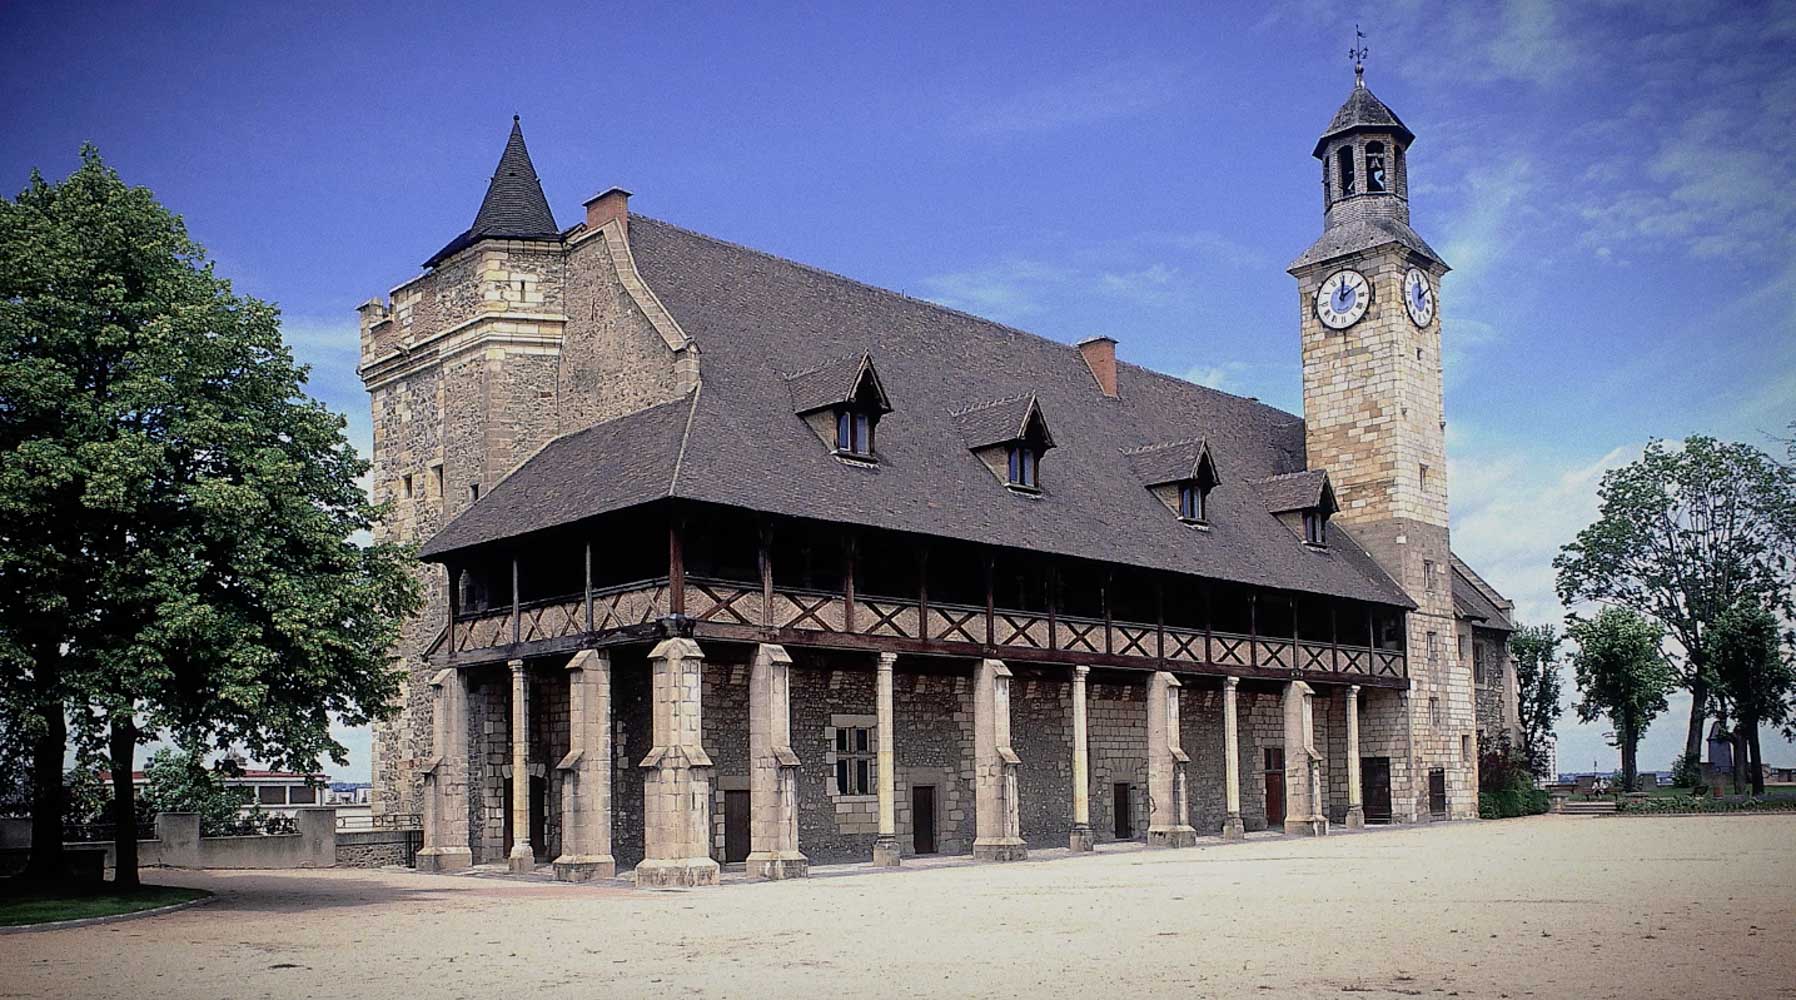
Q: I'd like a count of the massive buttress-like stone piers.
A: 7